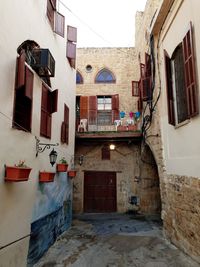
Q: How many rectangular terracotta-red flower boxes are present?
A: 4